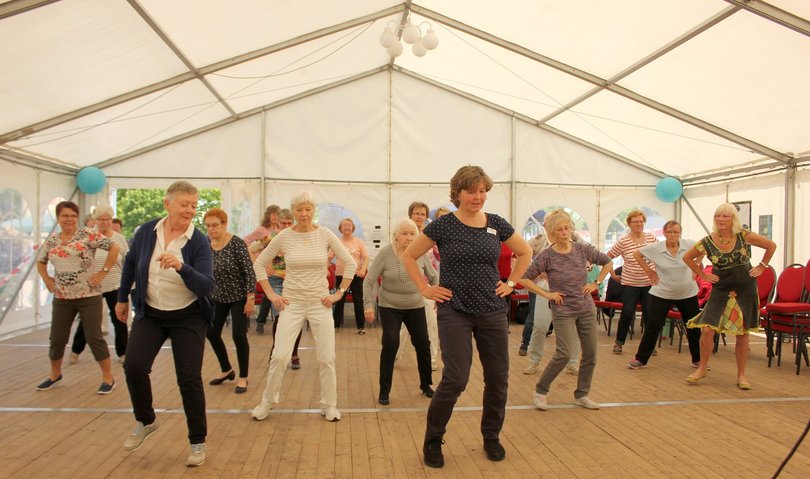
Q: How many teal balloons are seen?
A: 2